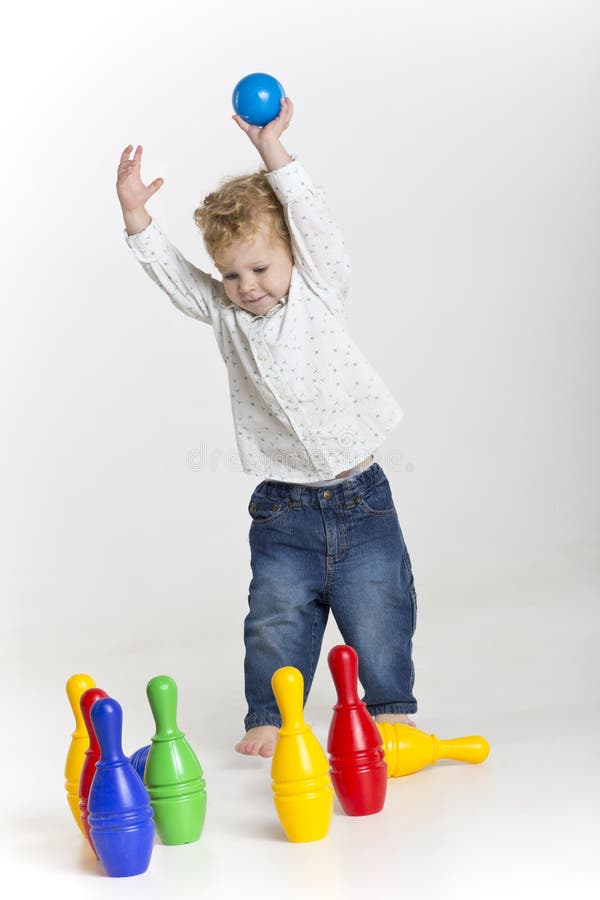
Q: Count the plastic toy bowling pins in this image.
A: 8